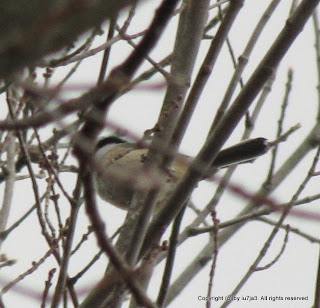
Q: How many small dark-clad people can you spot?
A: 0